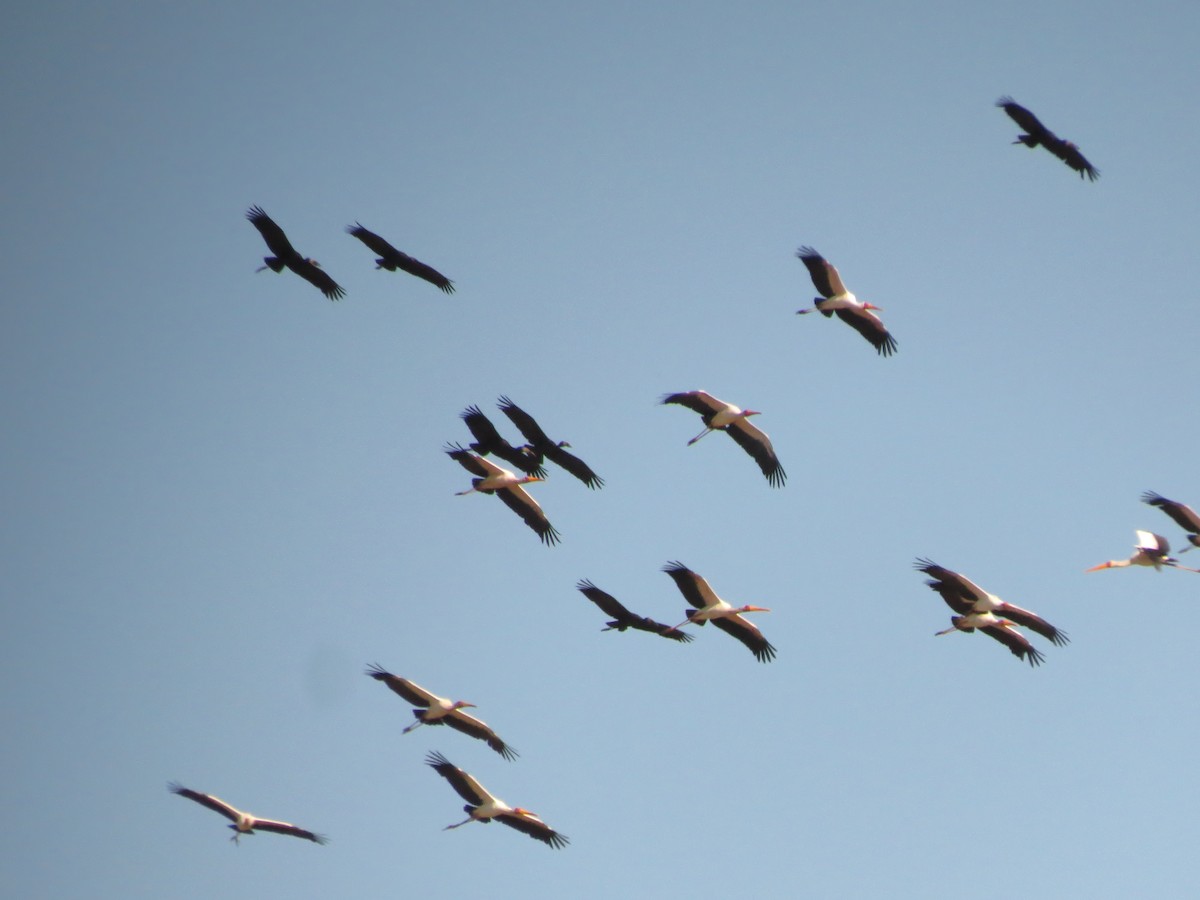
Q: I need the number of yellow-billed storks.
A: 11